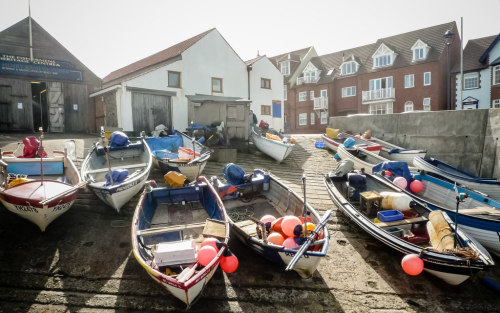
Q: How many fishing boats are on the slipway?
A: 12